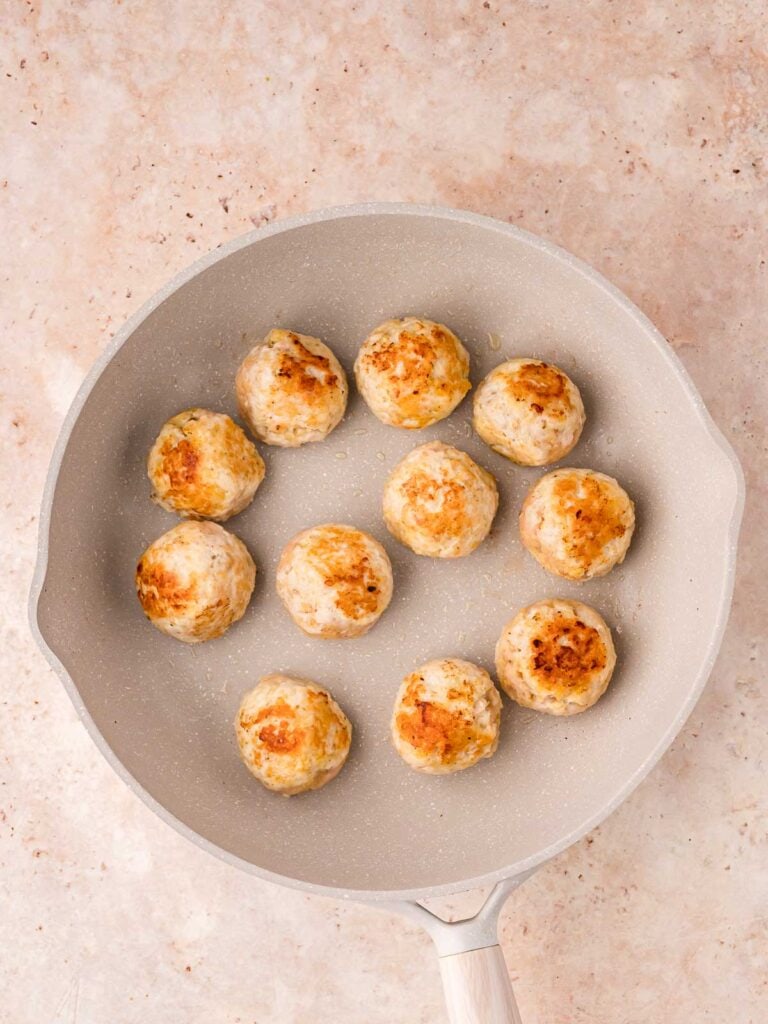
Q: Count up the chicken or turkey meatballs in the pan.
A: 11